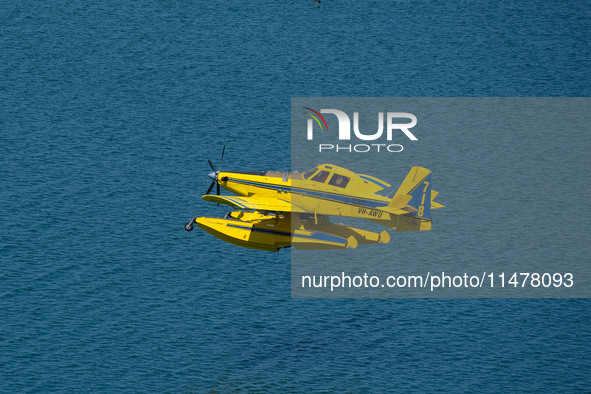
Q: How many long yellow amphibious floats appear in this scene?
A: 2